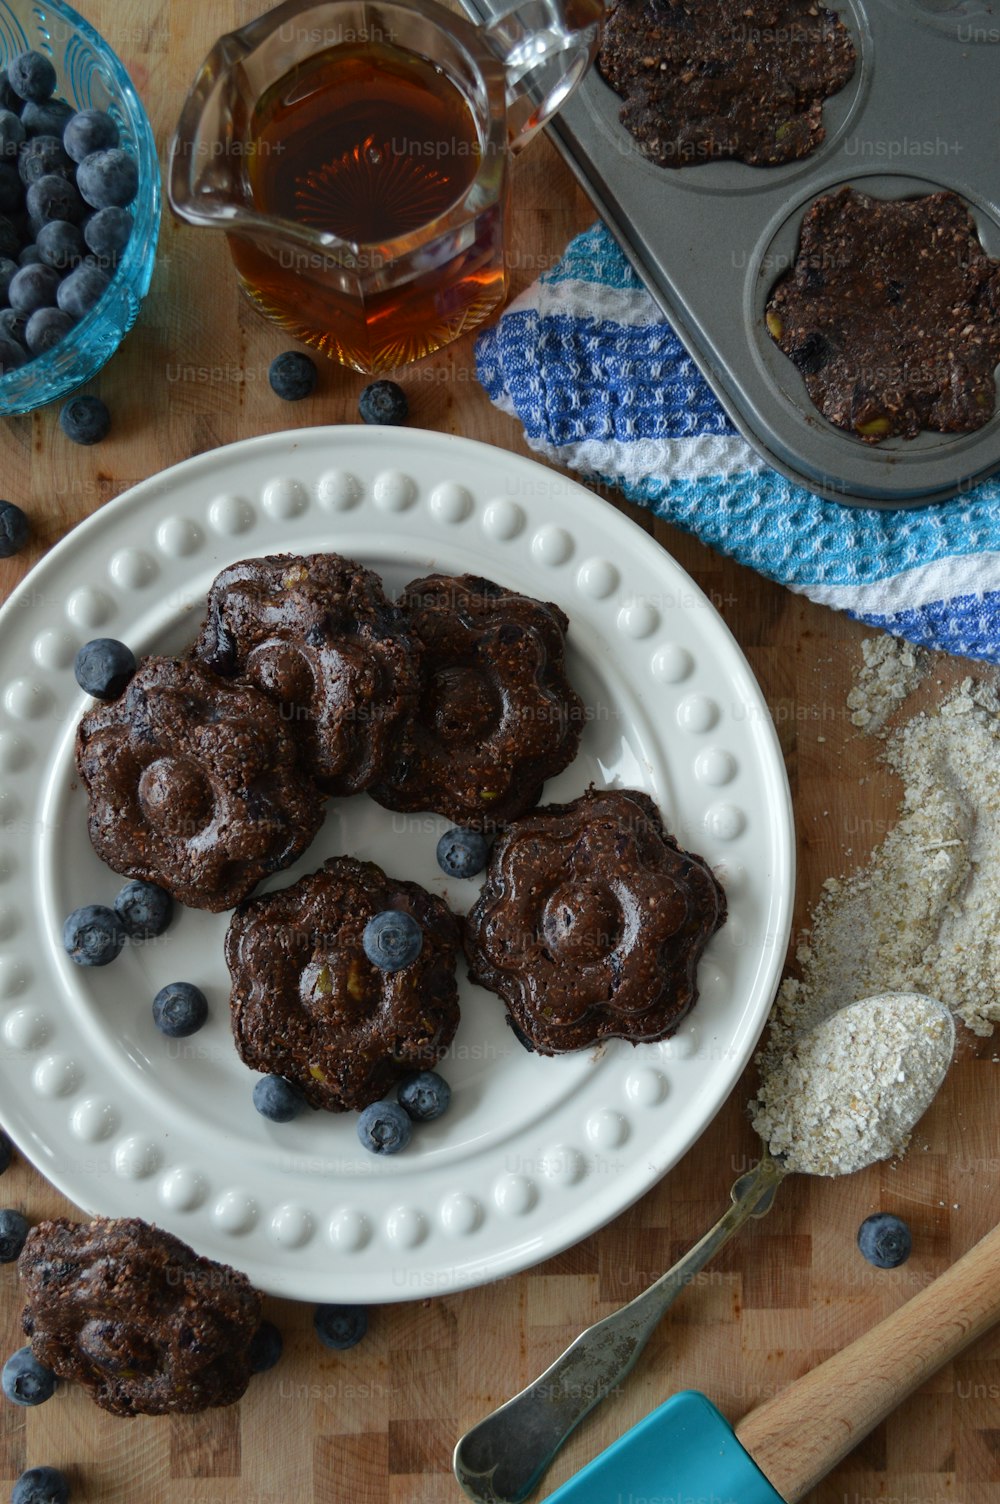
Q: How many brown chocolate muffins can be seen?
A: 8